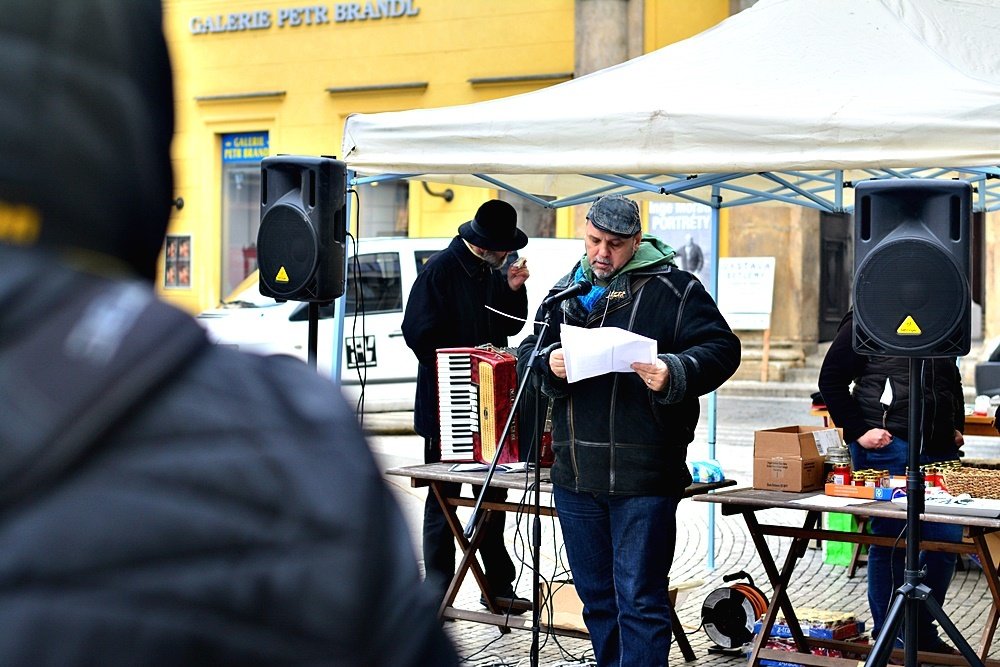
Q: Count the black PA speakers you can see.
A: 2